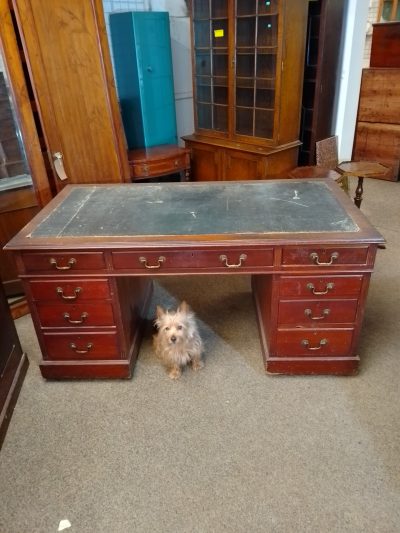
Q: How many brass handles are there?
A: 10